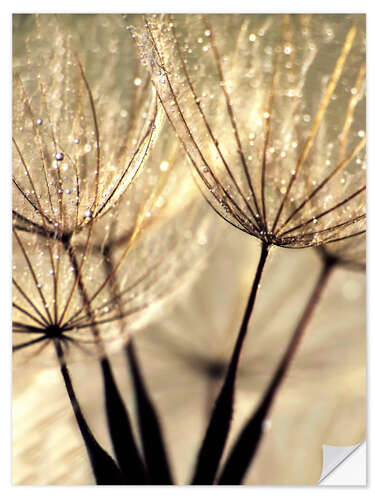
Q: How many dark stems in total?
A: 5